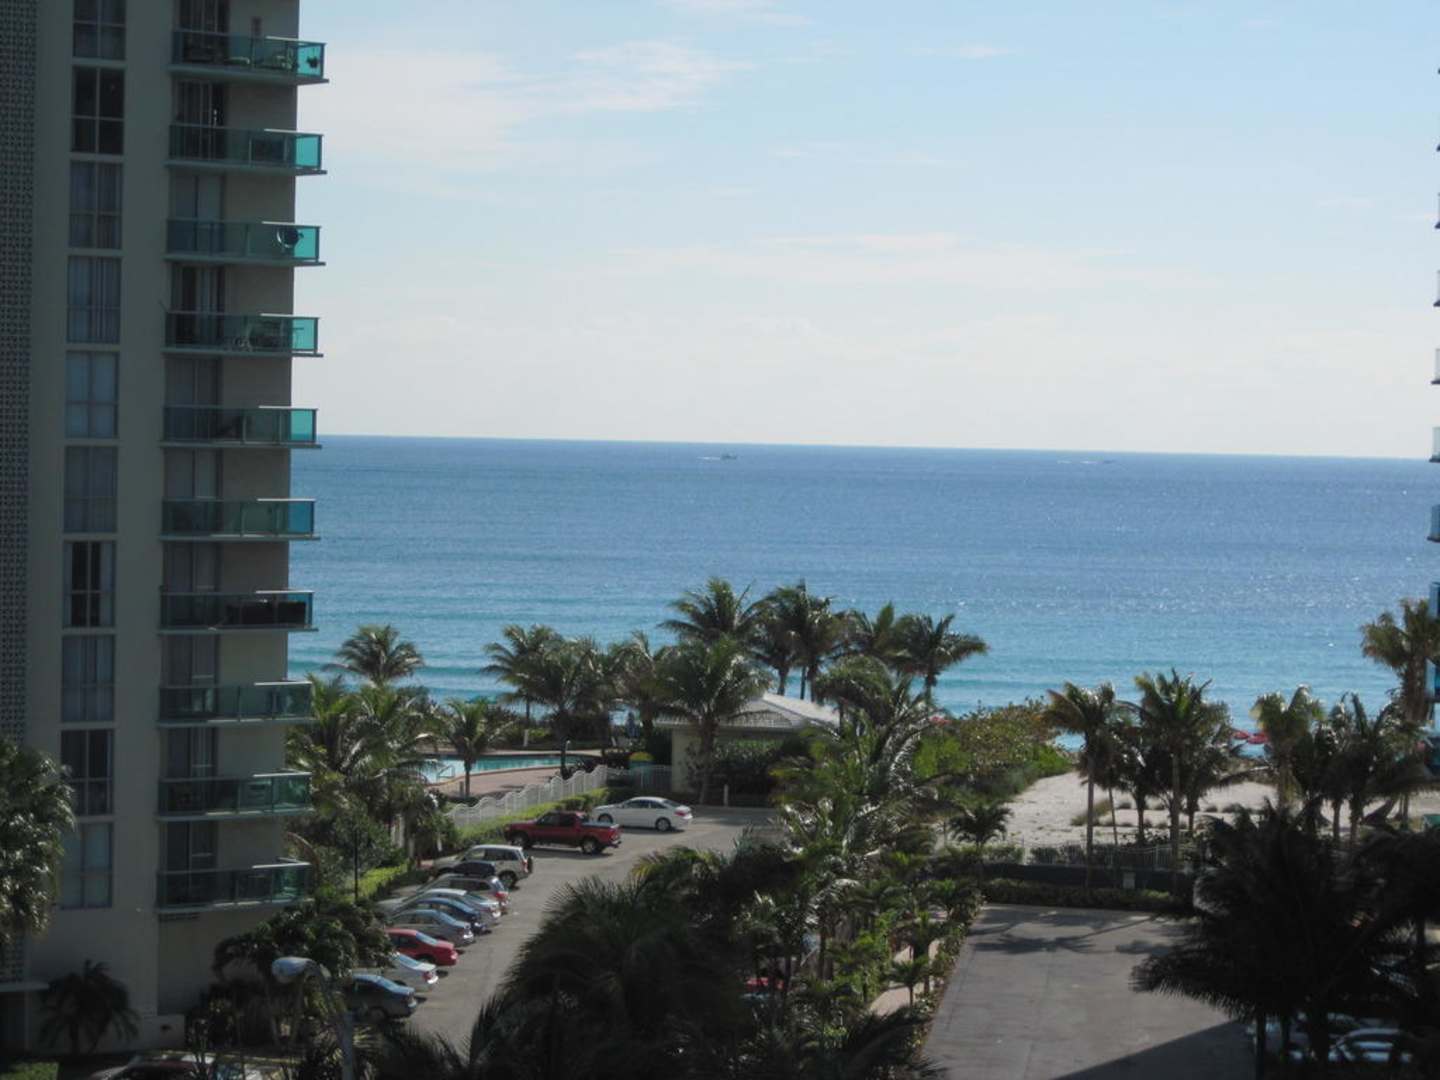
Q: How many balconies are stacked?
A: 10